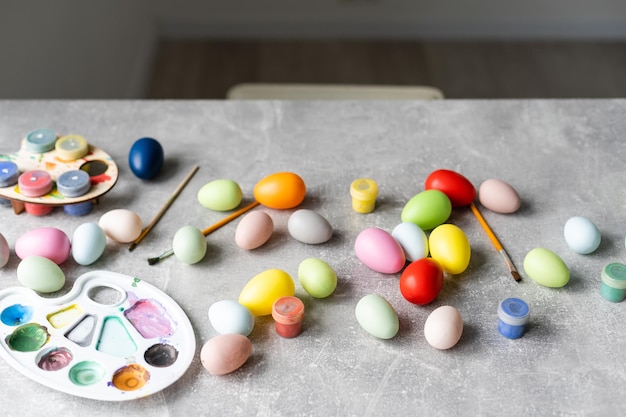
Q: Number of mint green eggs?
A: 3